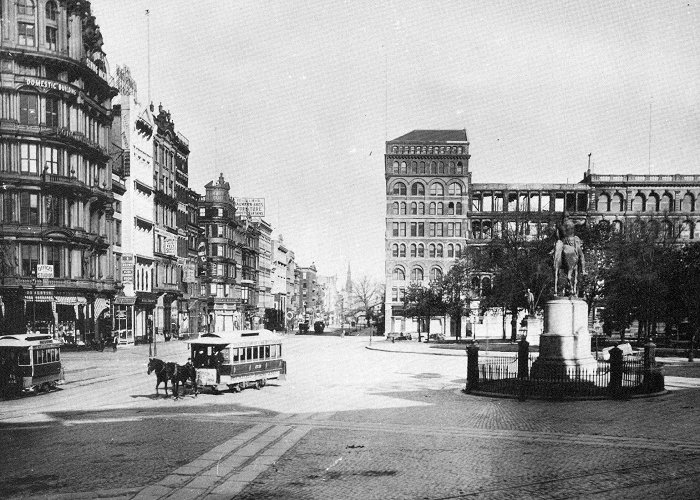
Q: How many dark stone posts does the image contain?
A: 4